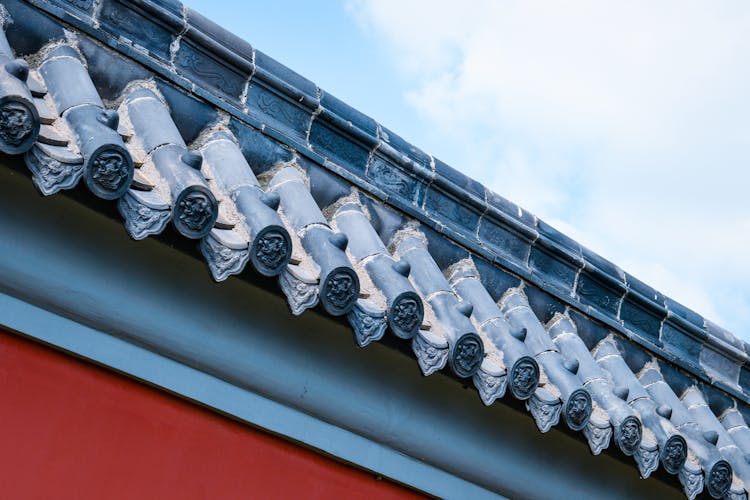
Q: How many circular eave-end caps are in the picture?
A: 12